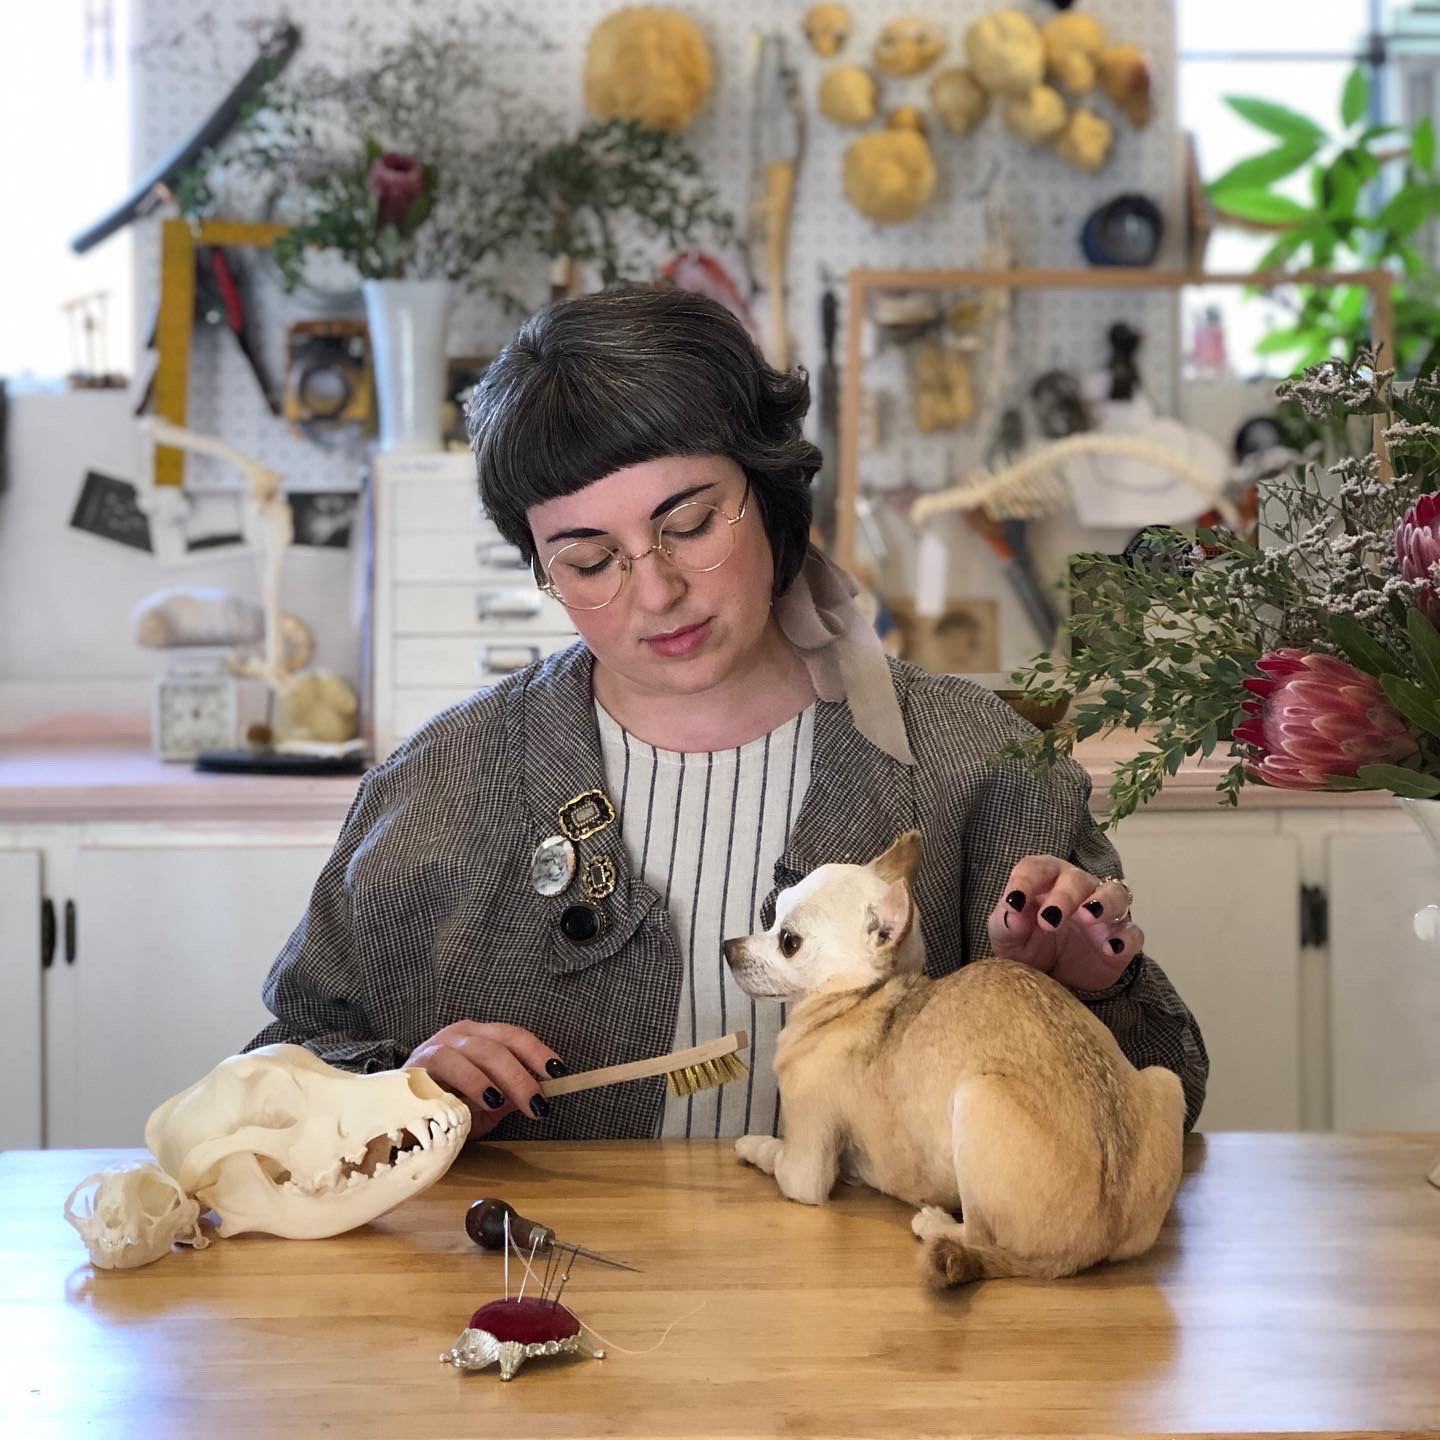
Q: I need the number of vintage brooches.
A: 4